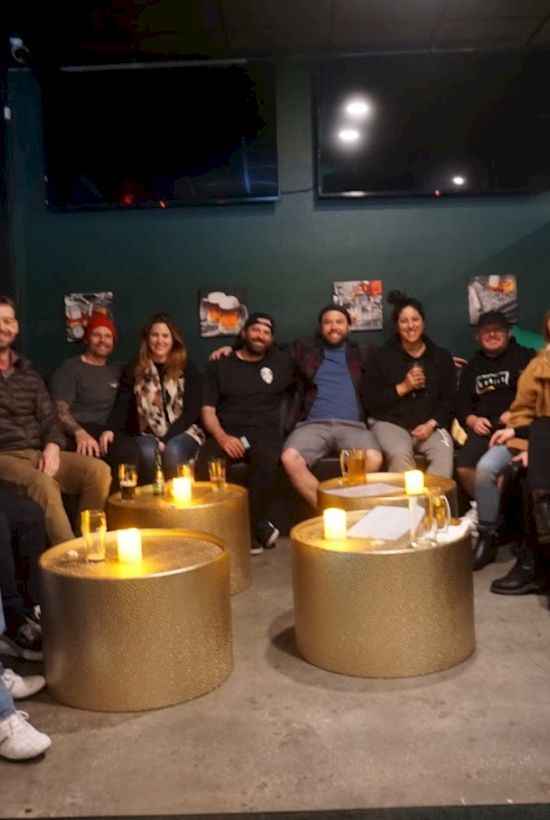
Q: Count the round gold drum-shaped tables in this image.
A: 4